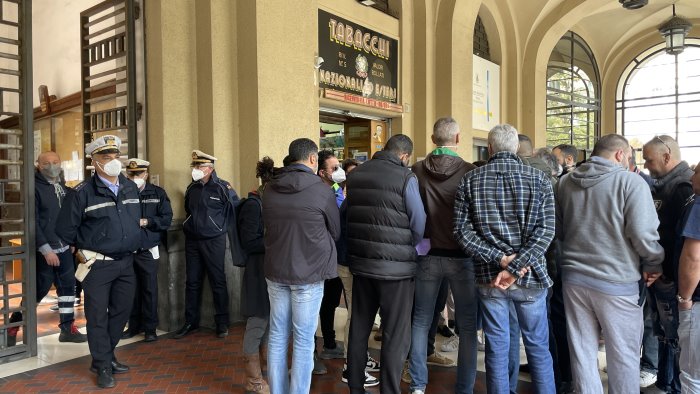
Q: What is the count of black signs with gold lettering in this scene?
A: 1